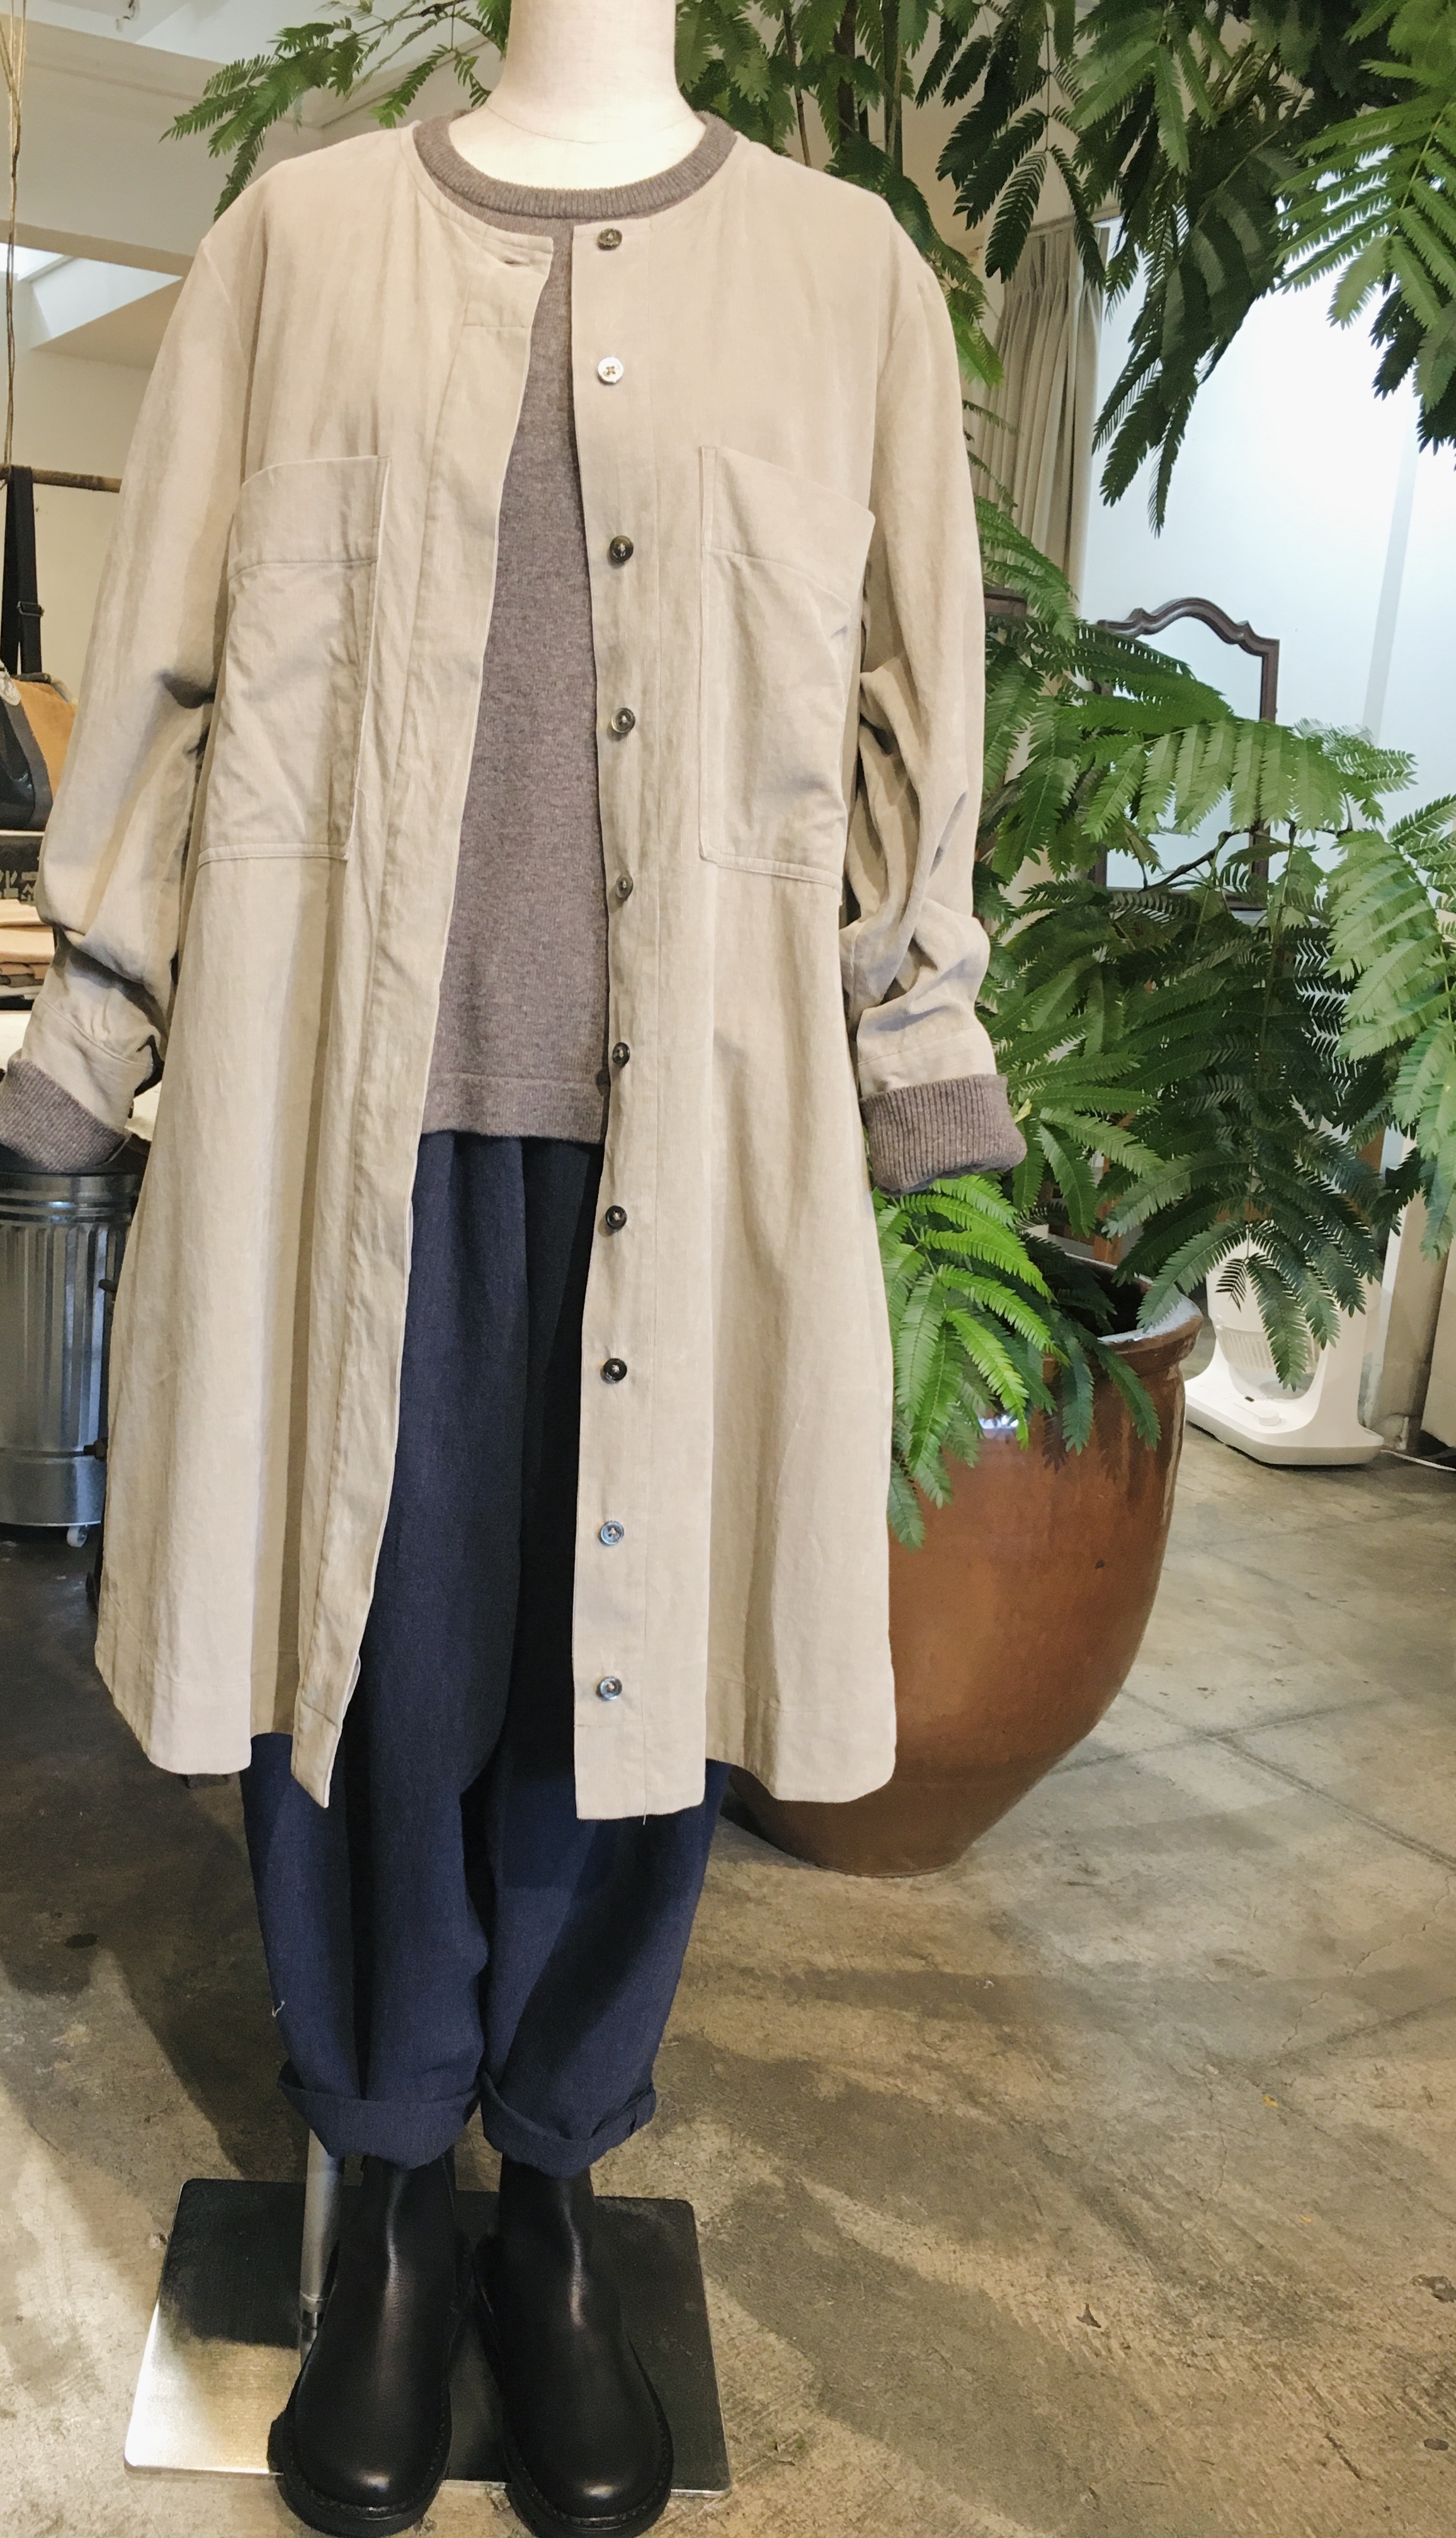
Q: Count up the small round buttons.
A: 10